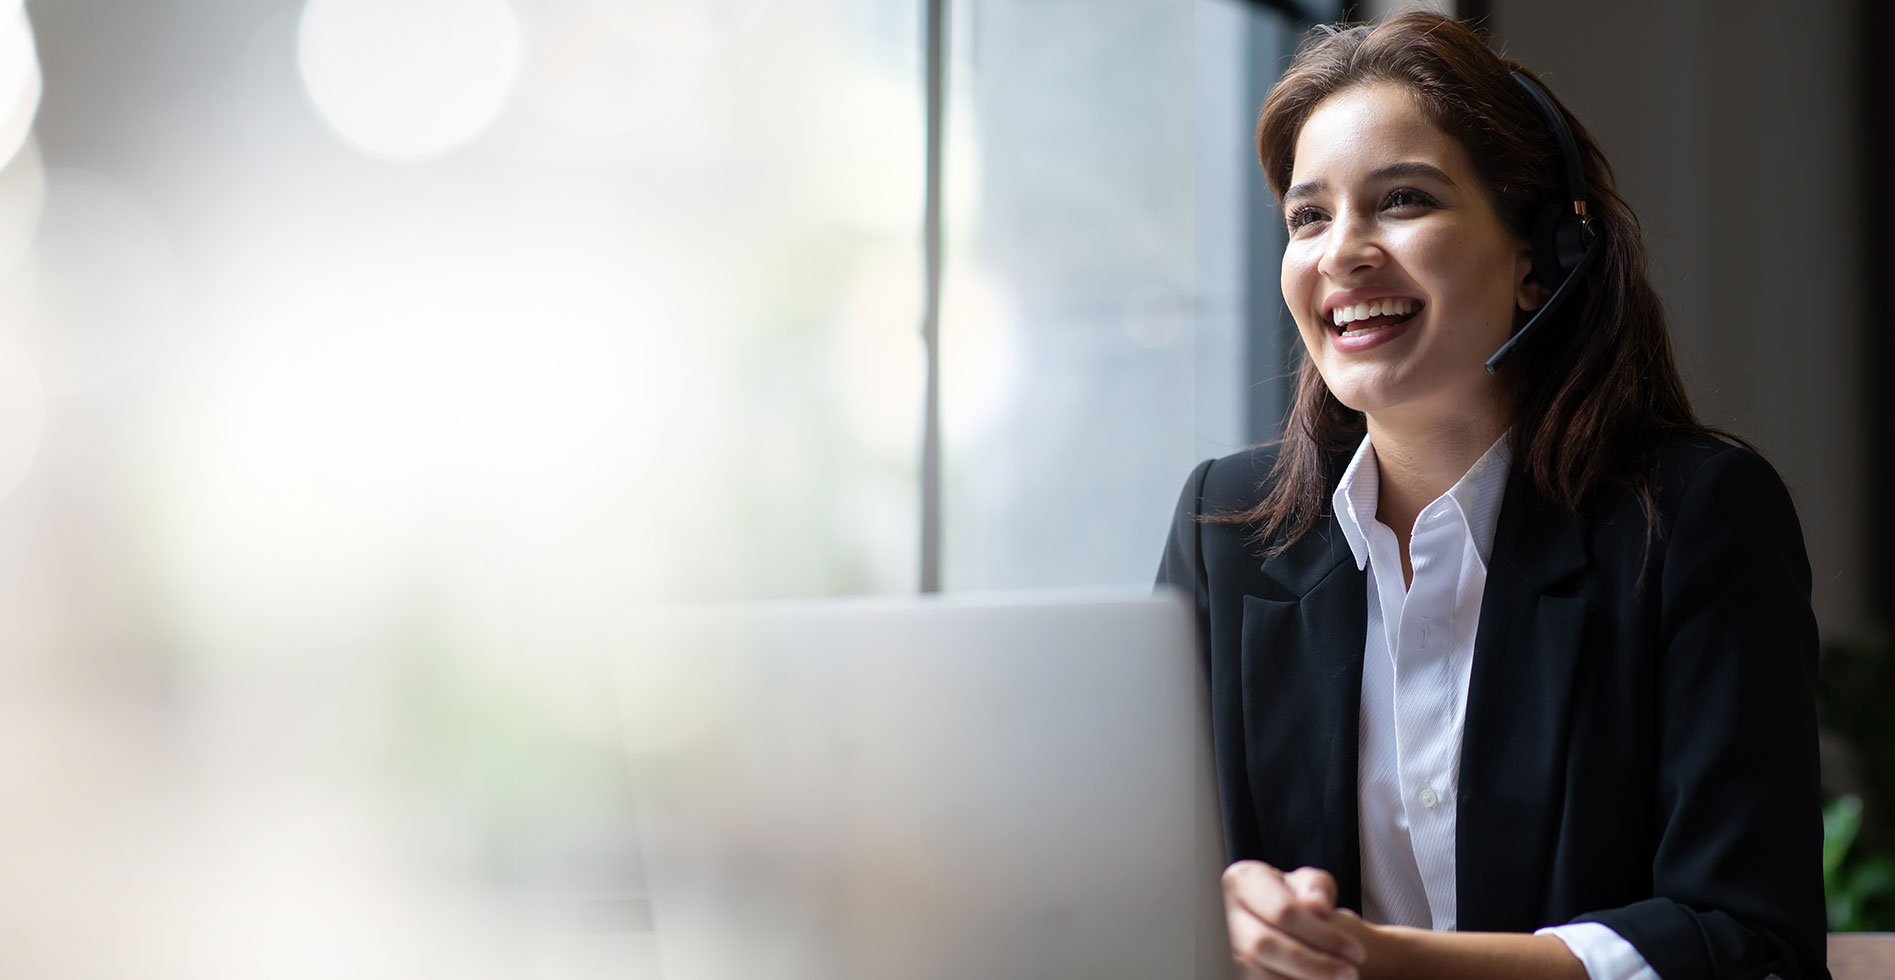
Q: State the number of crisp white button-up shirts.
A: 1